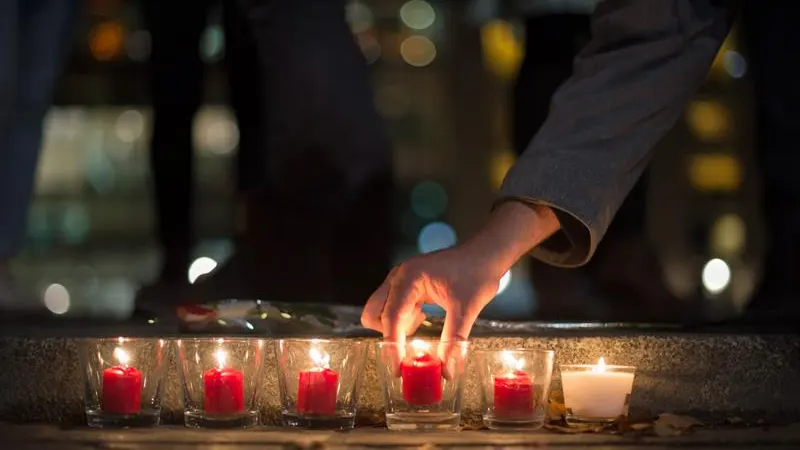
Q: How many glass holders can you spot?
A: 6